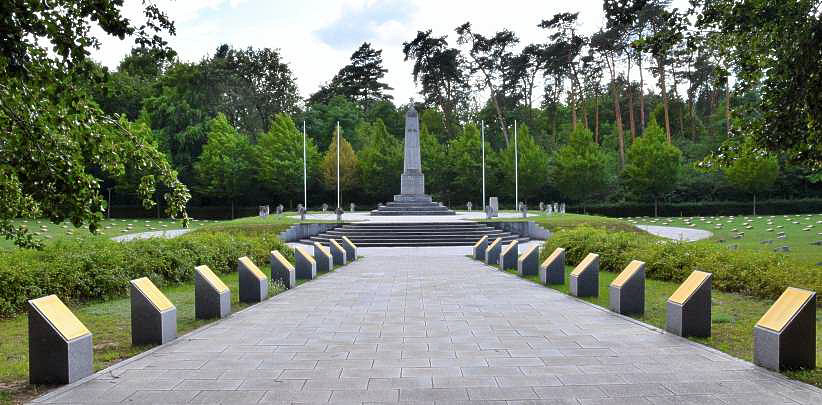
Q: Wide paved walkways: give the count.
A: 1